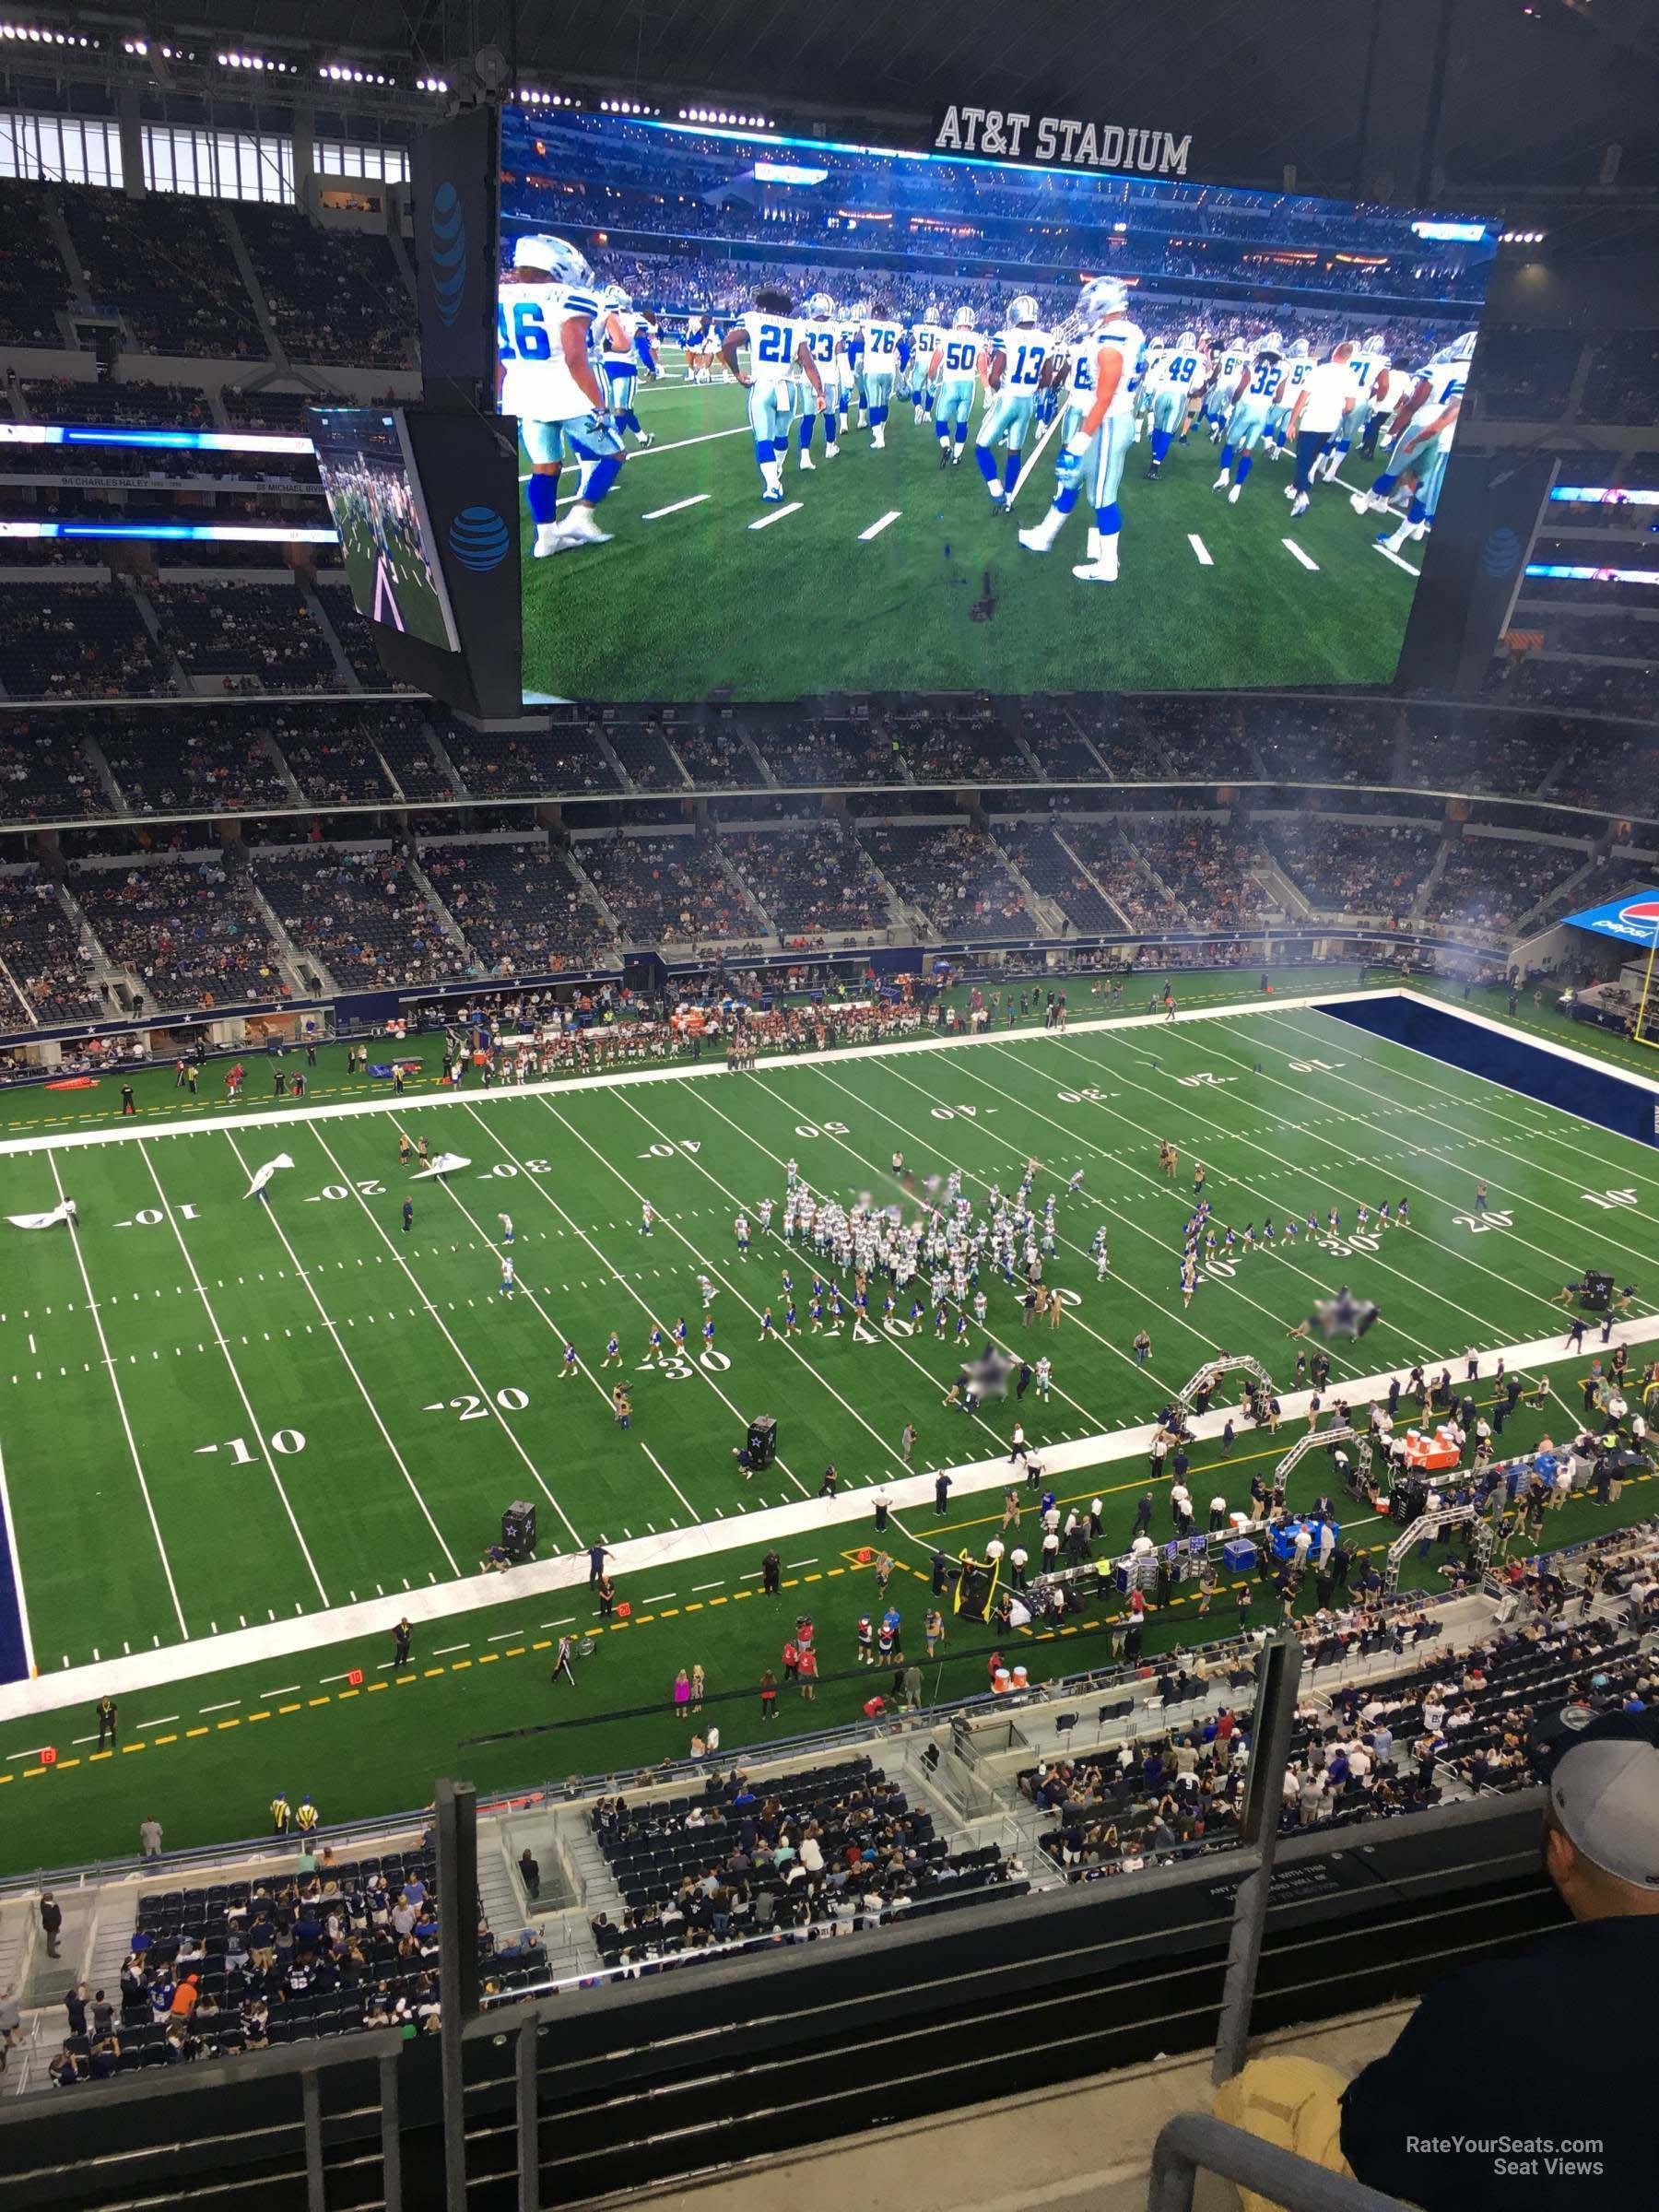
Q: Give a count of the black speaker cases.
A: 3